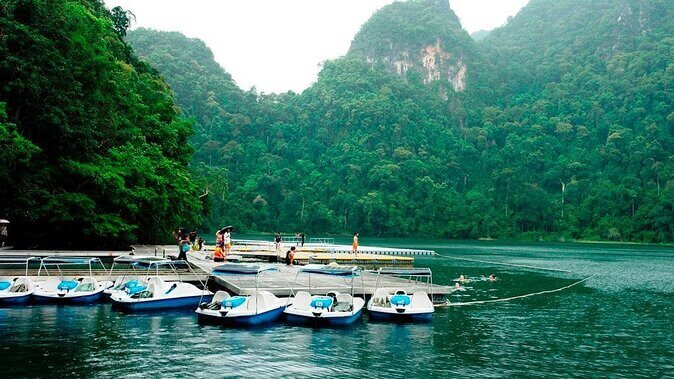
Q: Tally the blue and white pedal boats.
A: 7